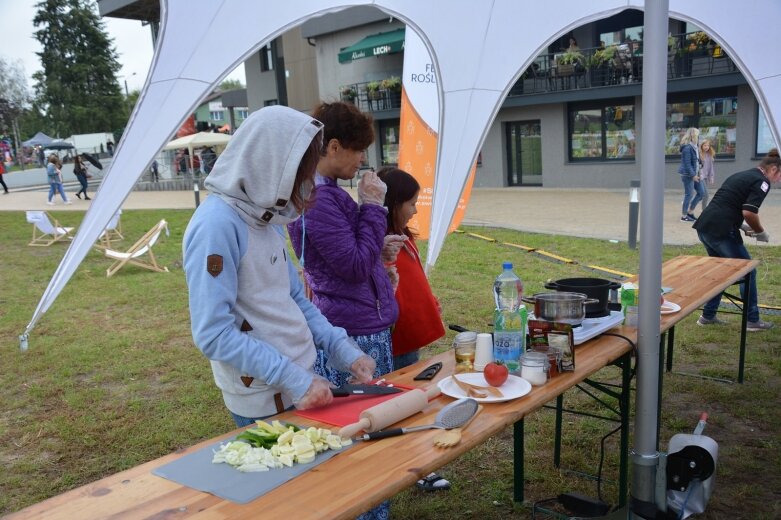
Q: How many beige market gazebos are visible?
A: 1